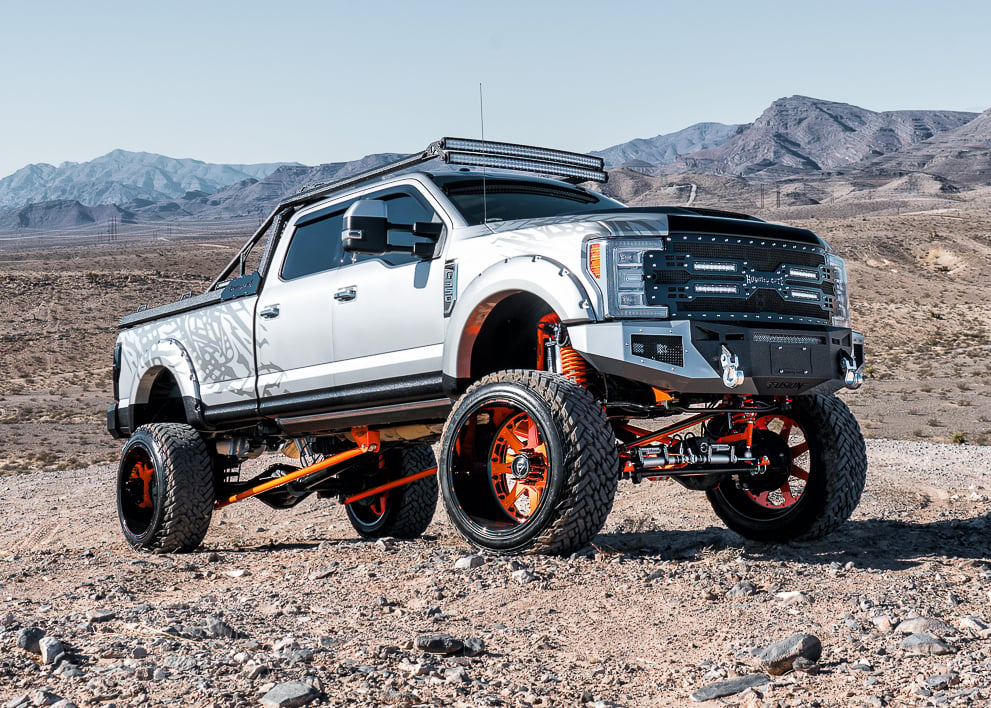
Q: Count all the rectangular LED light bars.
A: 6